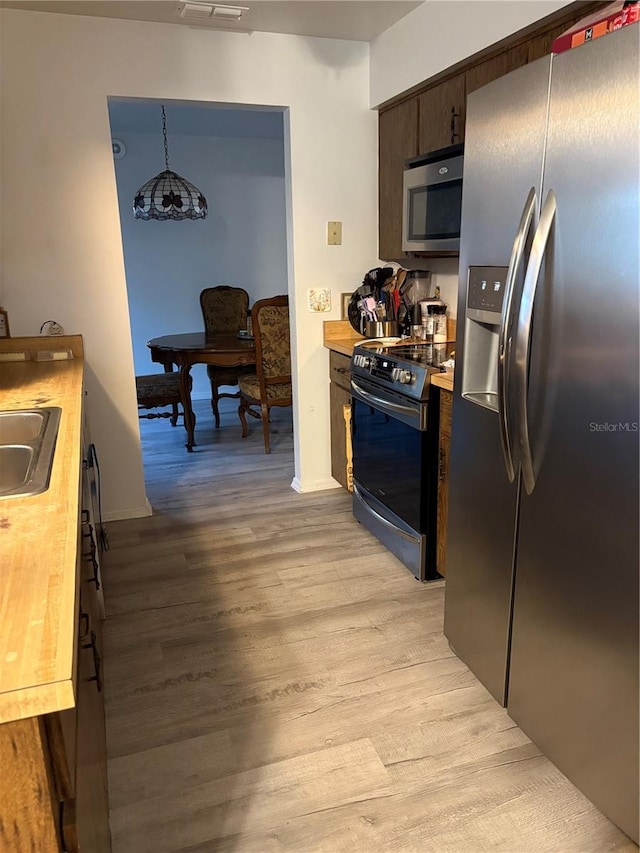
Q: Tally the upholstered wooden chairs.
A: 3